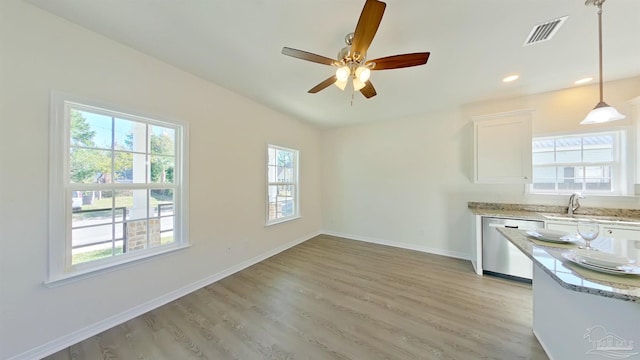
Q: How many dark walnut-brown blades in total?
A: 5